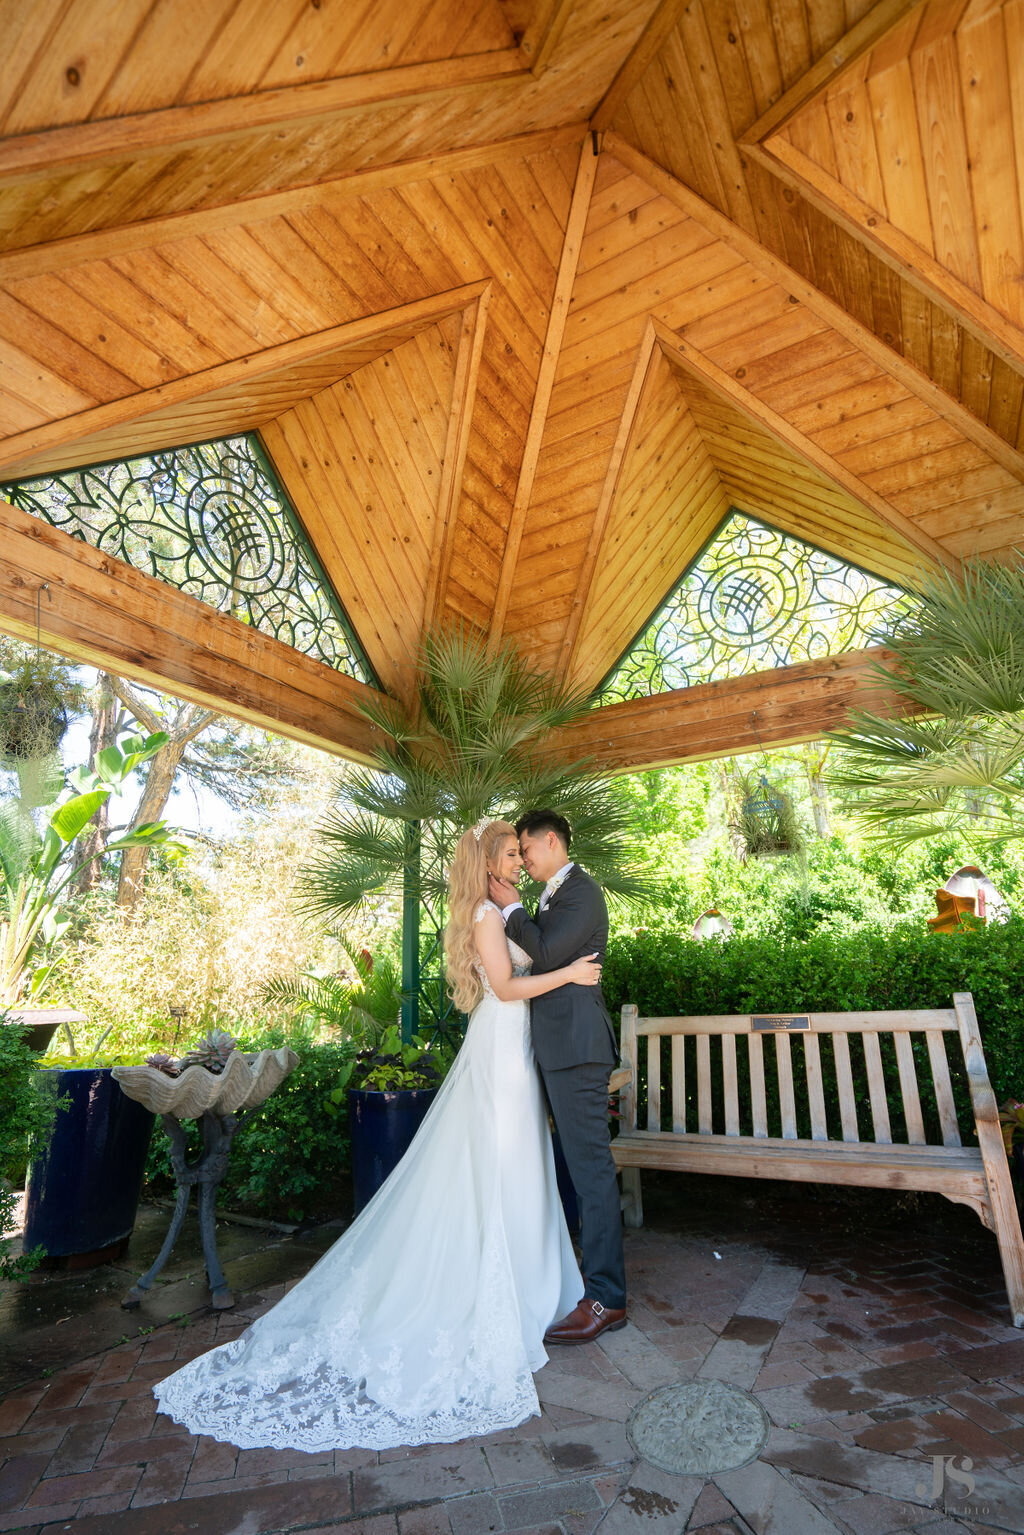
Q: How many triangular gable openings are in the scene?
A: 2